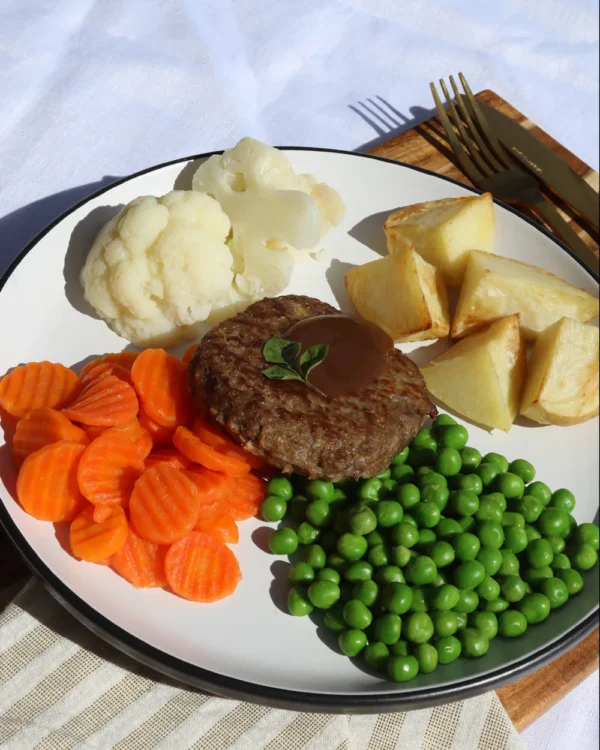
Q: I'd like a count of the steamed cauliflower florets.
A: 2